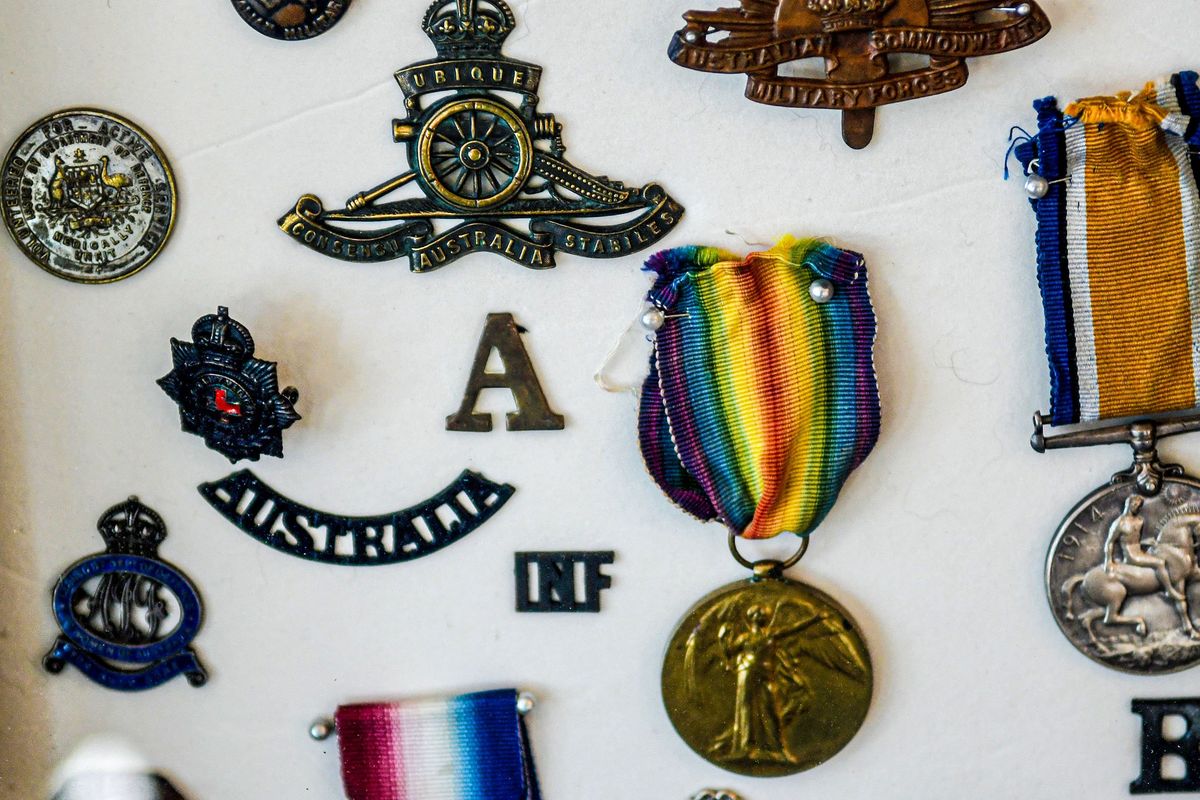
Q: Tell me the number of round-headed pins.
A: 7